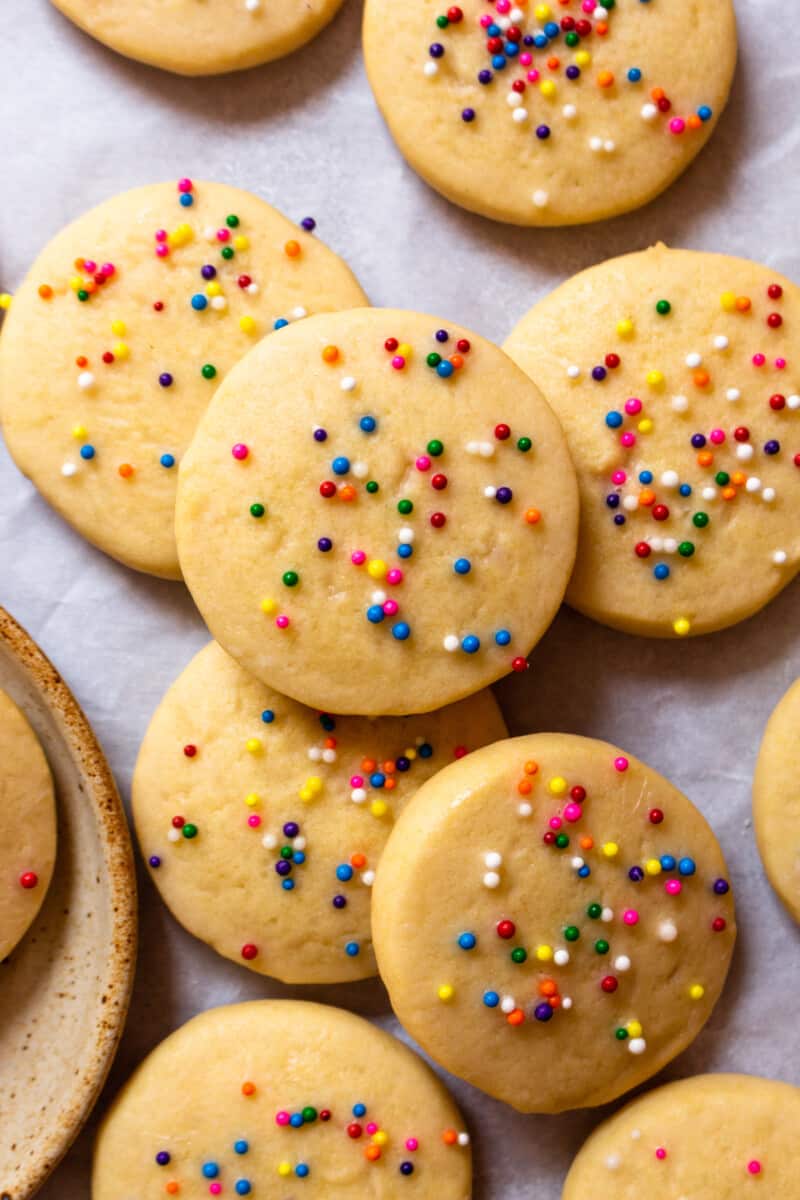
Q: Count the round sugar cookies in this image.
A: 11